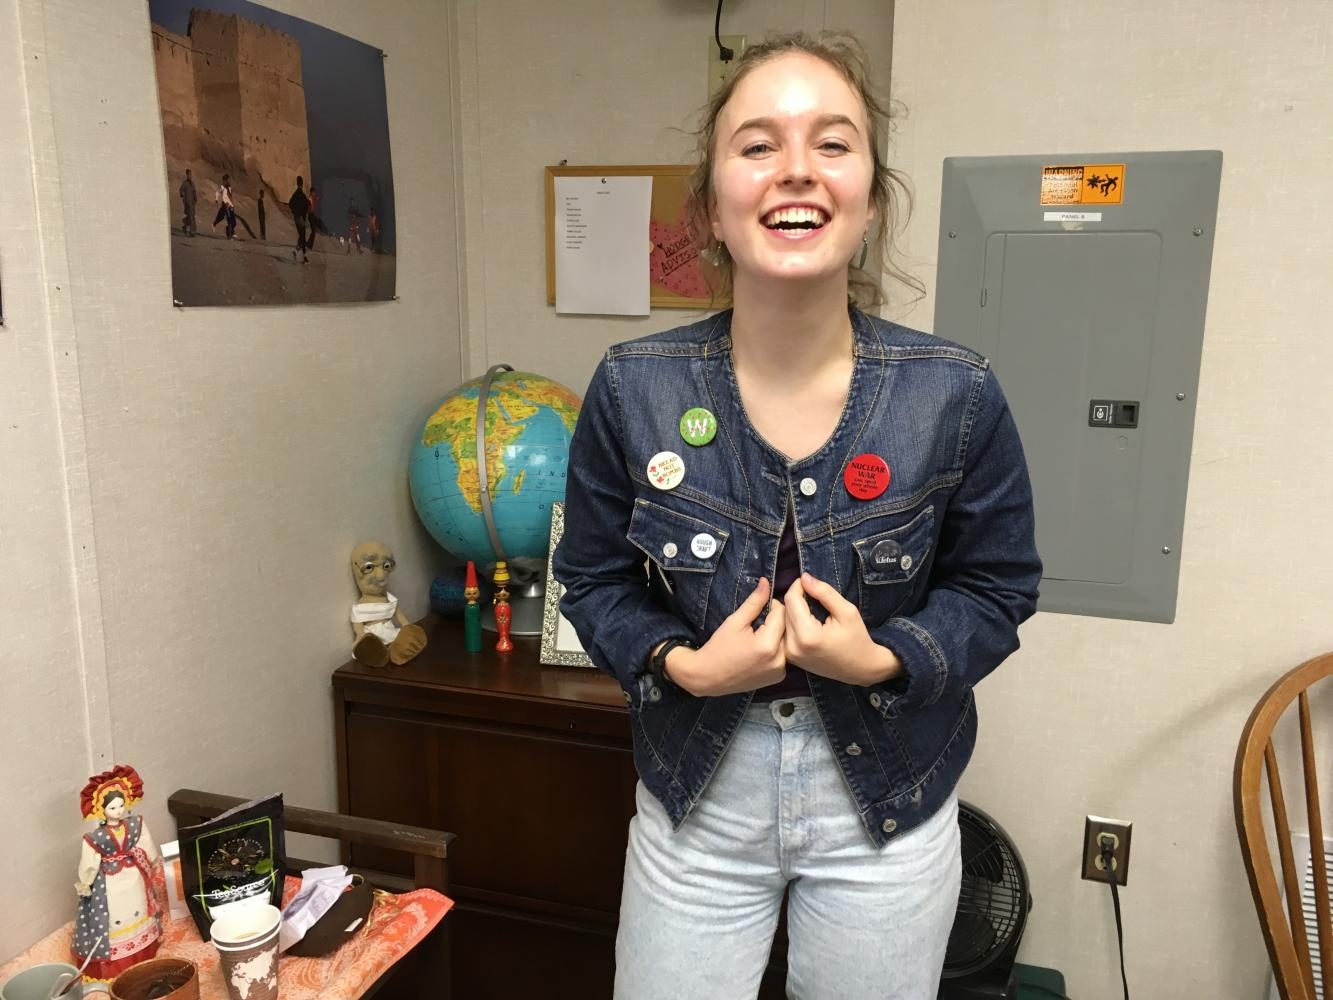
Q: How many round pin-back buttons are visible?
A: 5